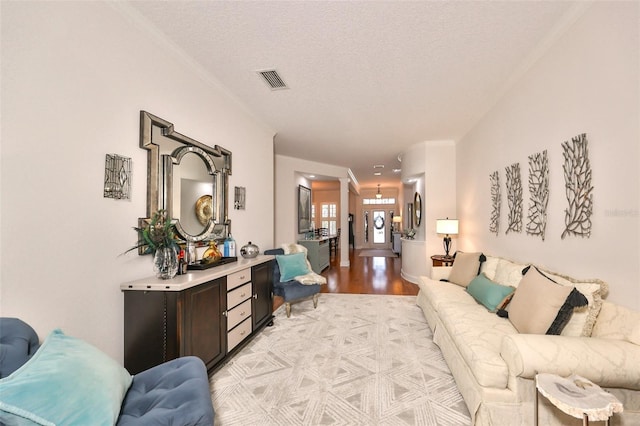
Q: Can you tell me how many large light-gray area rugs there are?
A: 1